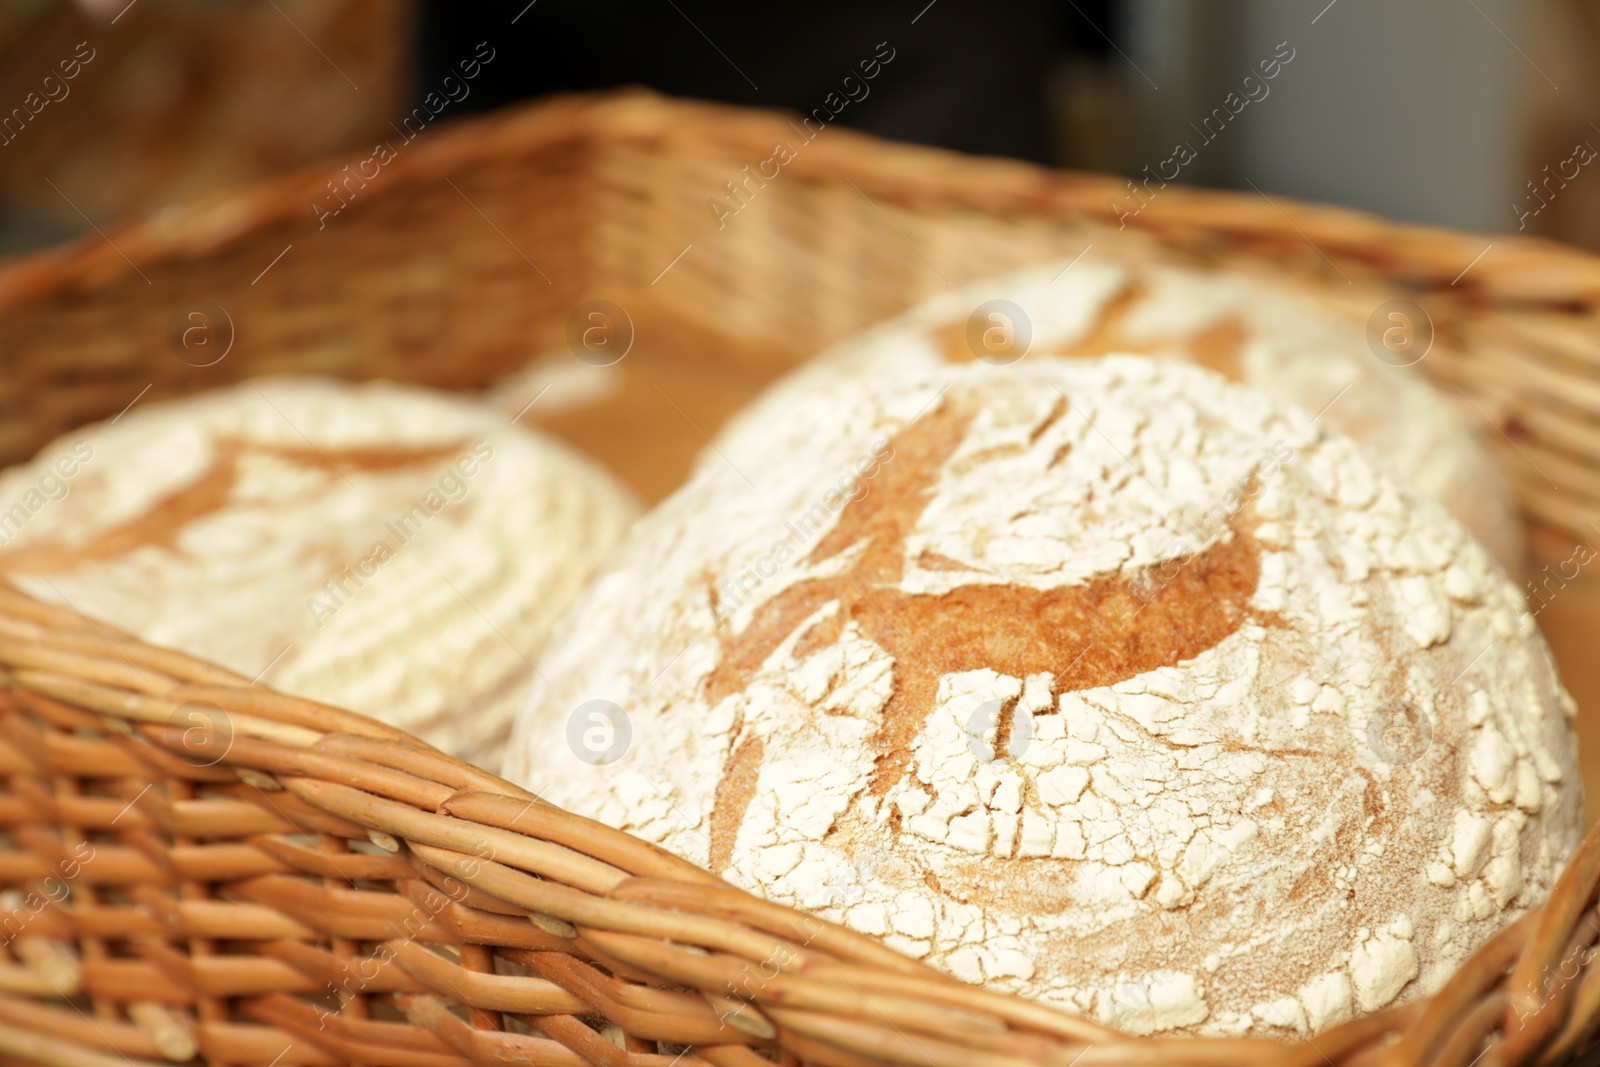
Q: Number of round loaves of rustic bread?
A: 3